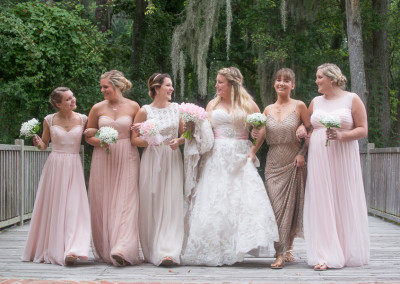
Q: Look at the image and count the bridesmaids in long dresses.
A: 5